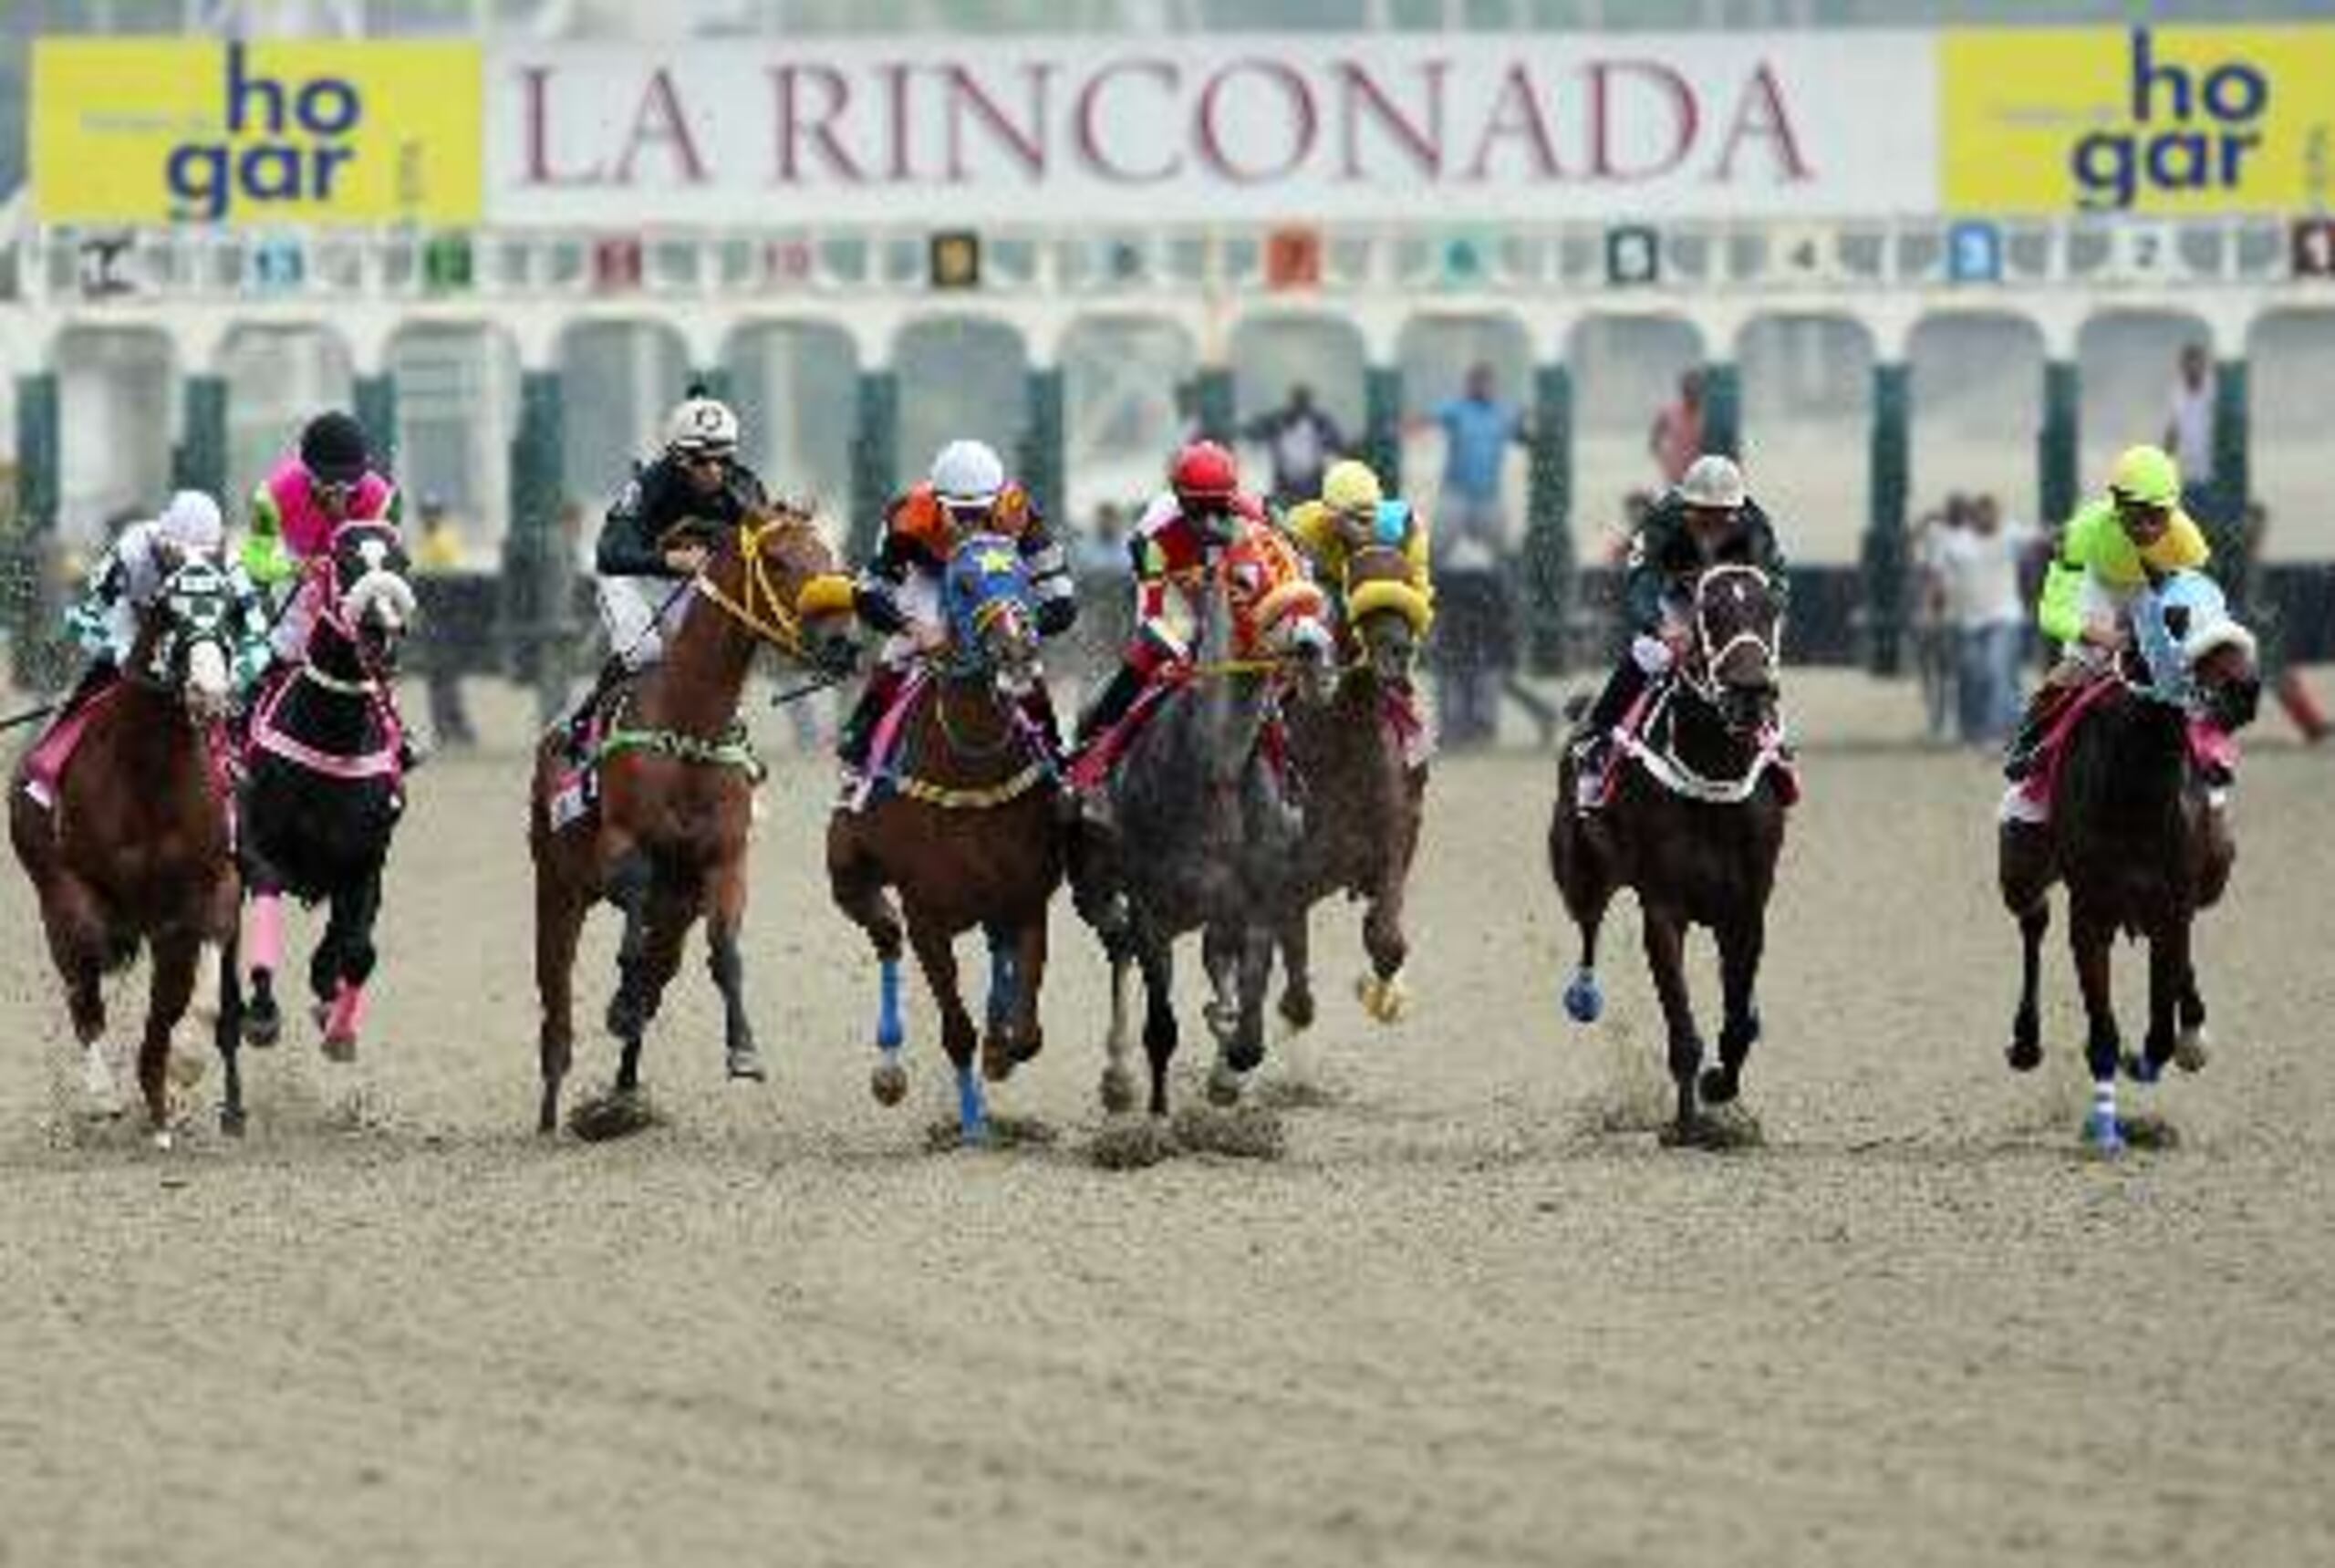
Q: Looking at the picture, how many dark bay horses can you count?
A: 2